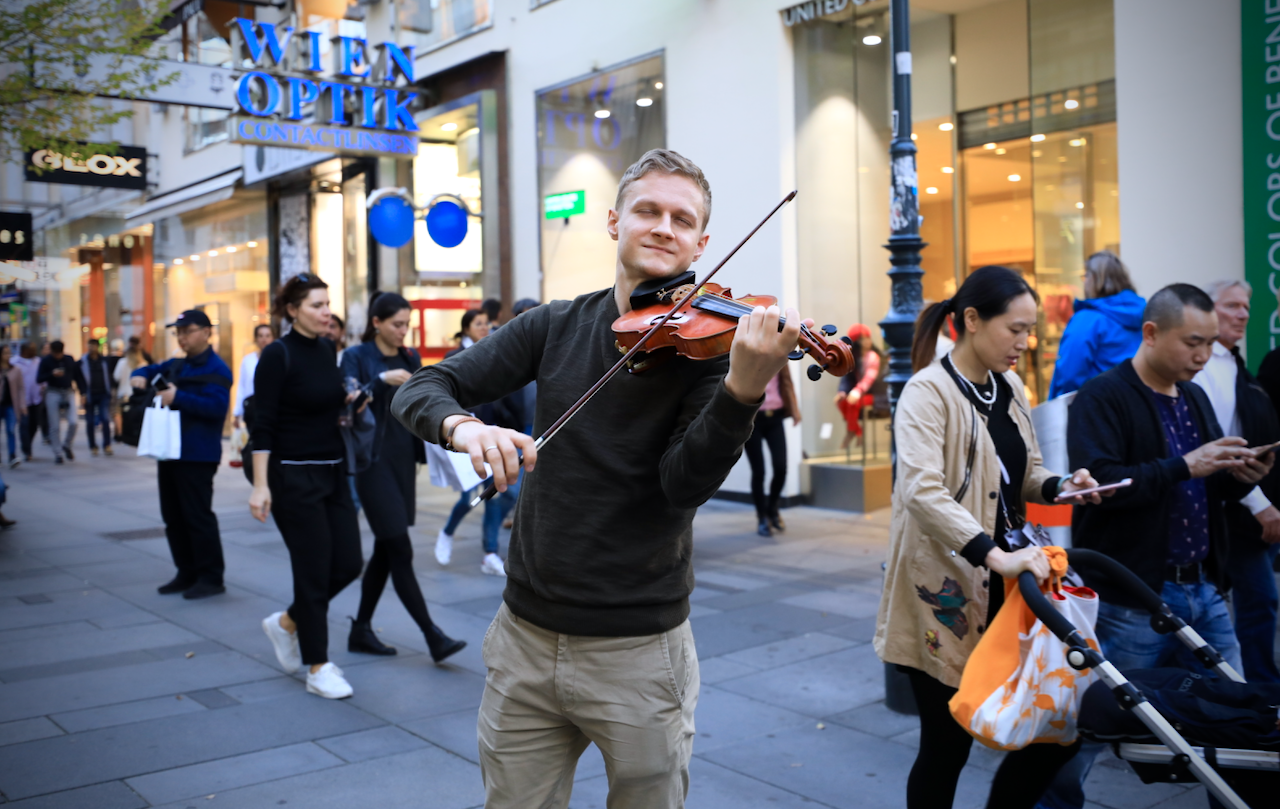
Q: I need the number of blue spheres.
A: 2